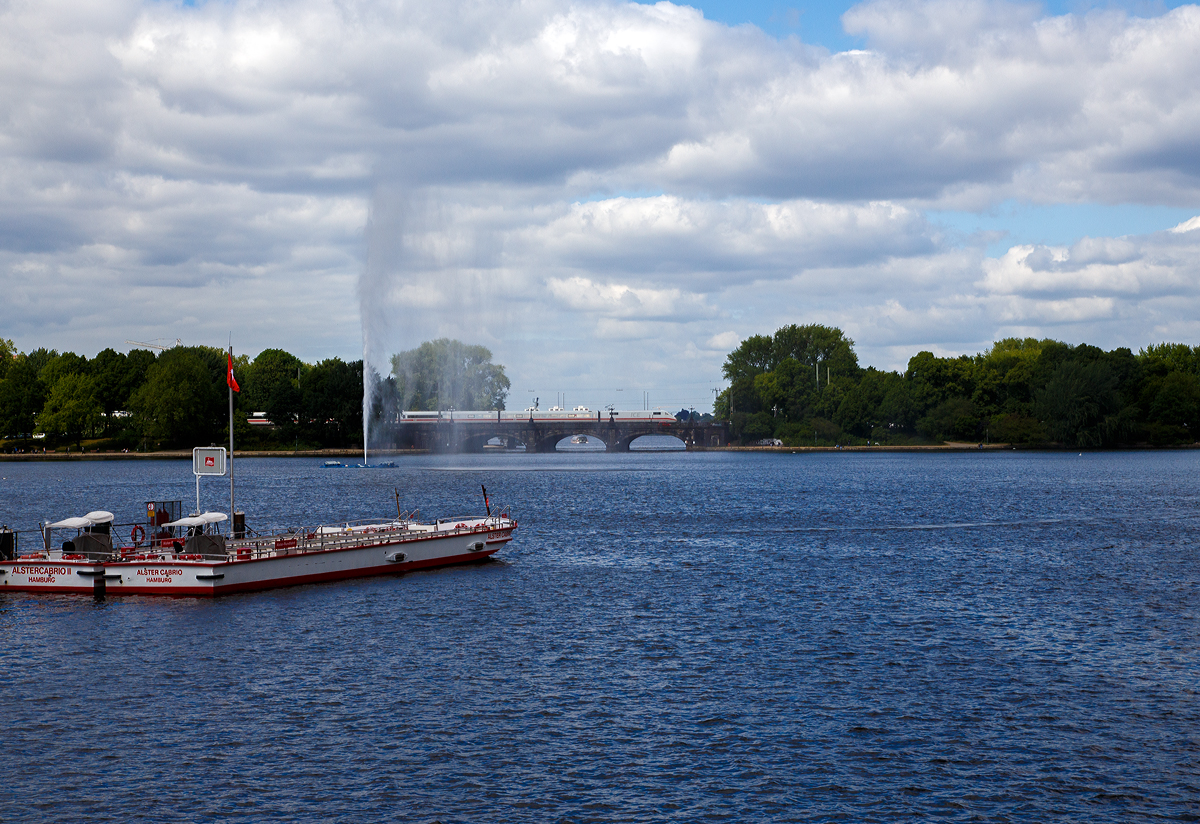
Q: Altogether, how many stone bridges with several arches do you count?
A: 1